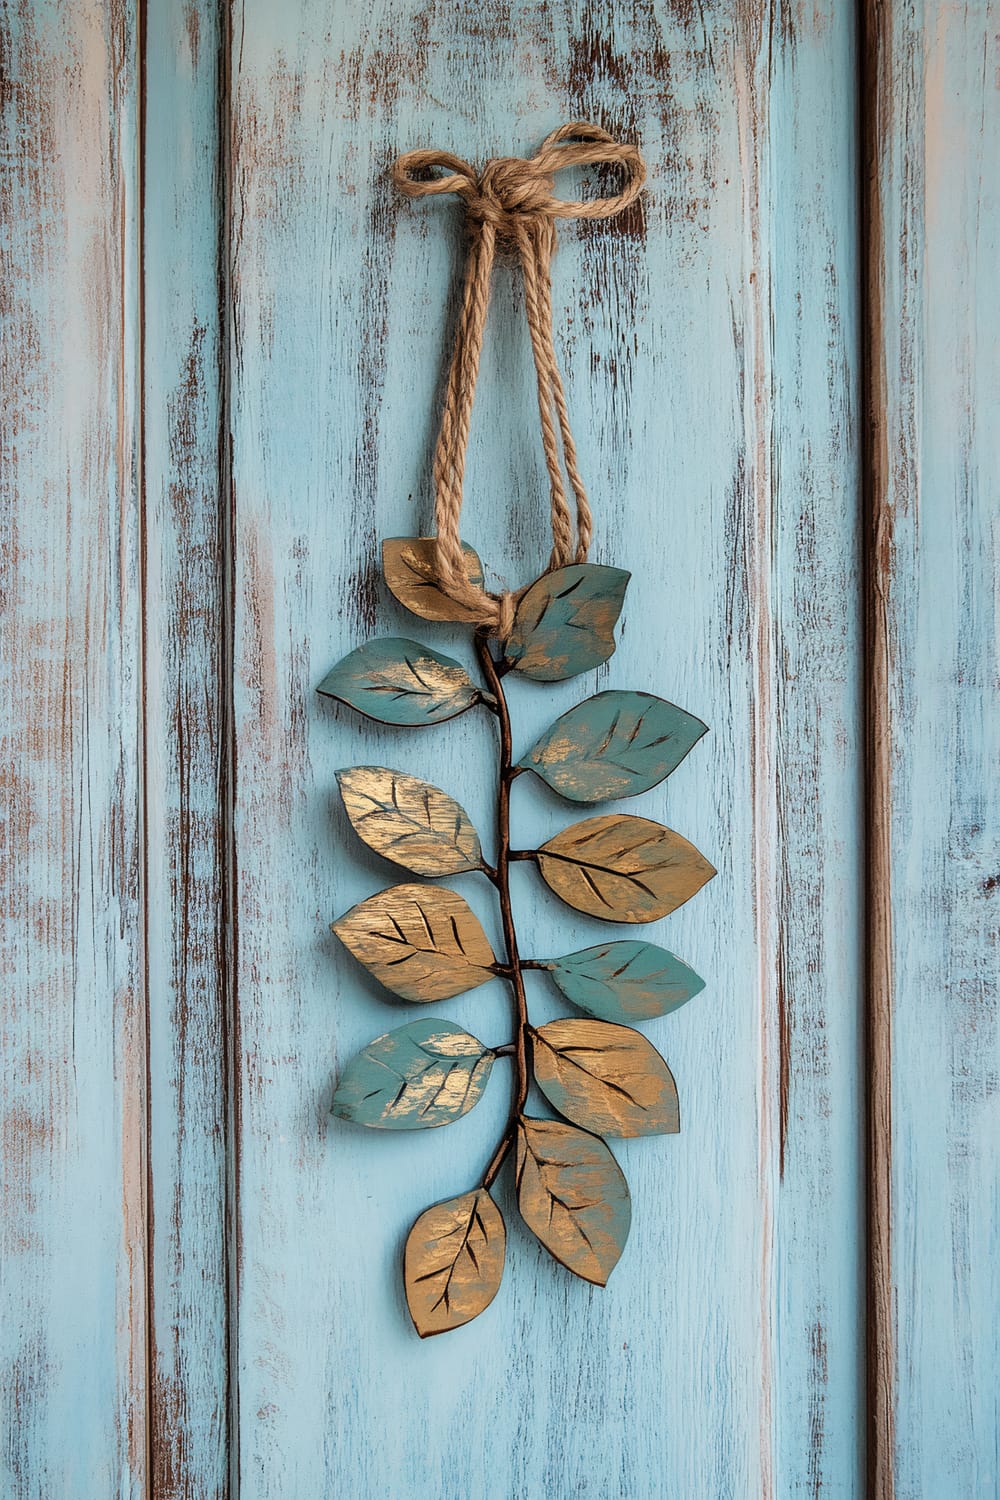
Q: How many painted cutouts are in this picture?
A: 12